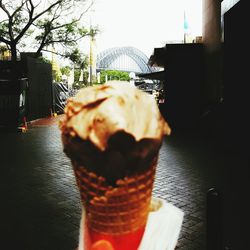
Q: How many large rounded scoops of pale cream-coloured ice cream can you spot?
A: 1